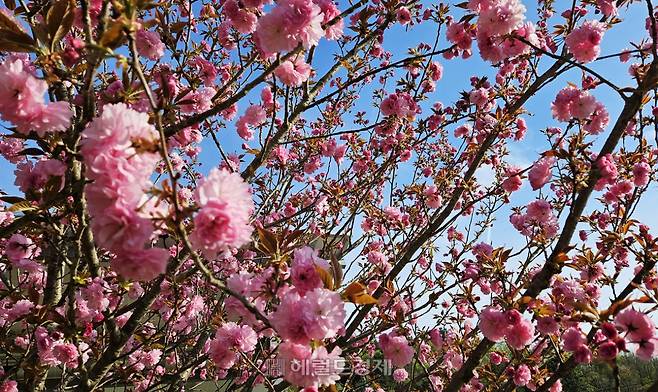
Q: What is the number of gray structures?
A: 1